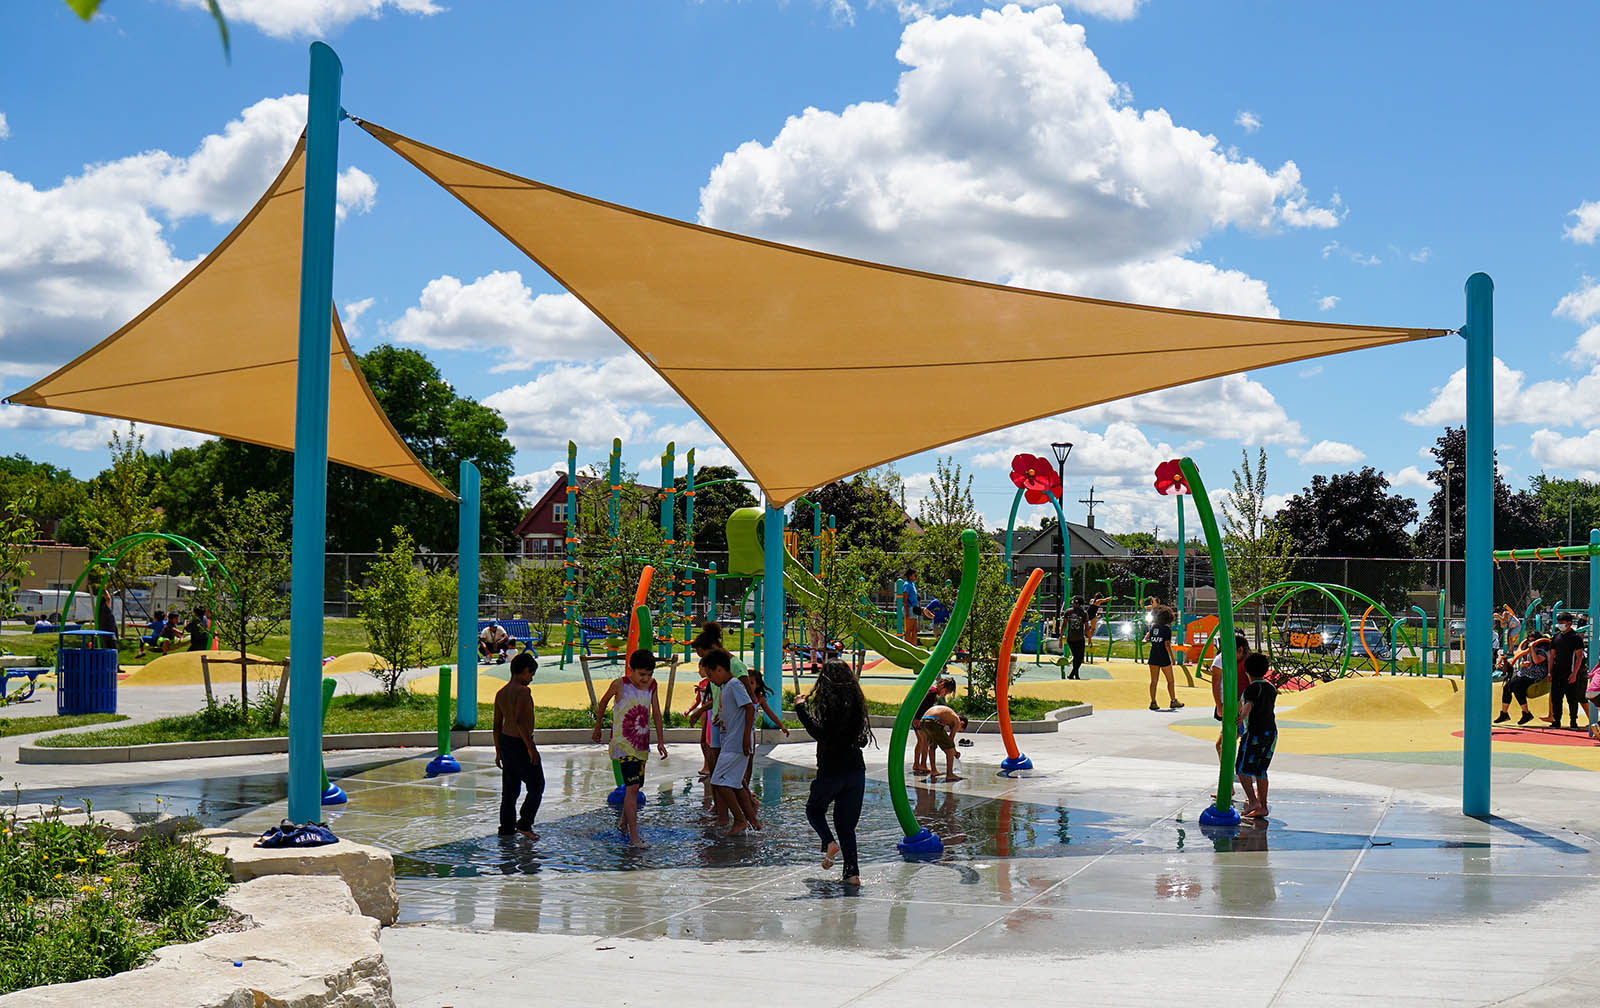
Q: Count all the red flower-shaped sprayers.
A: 3